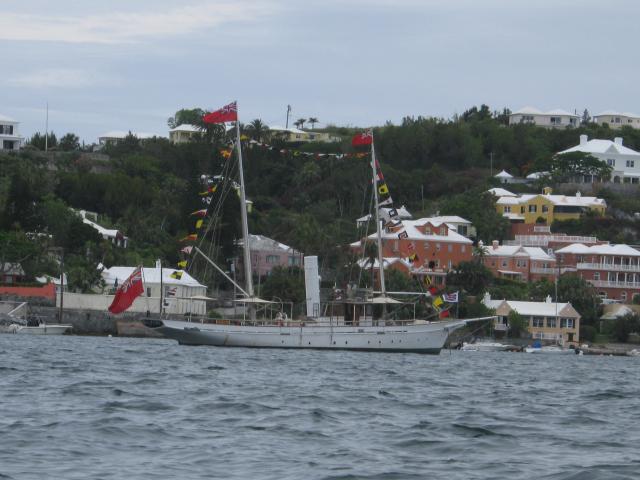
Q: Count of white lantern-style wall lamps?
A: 0